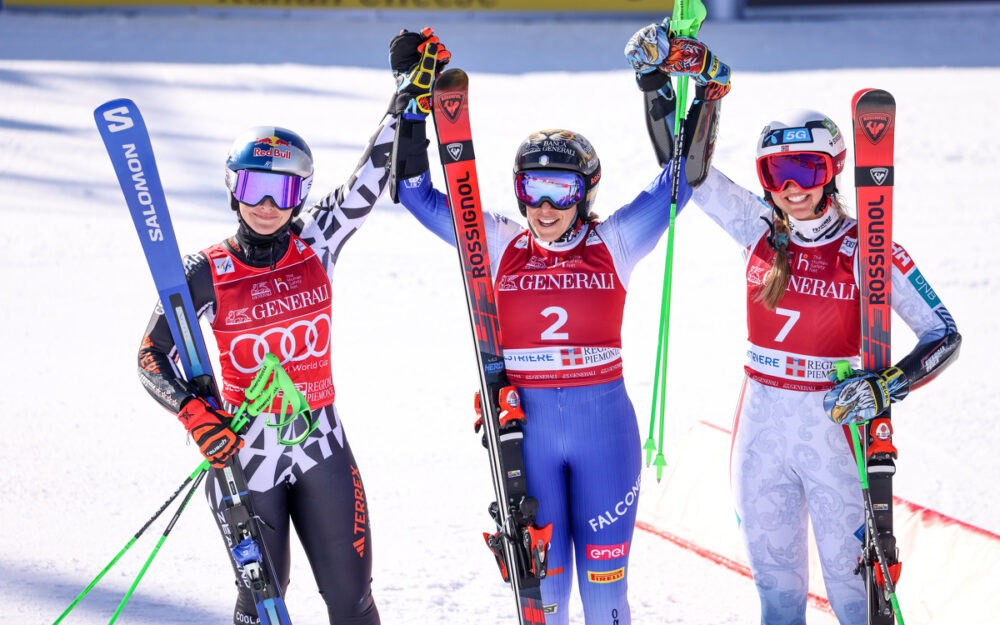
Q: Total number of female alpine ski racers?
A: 3